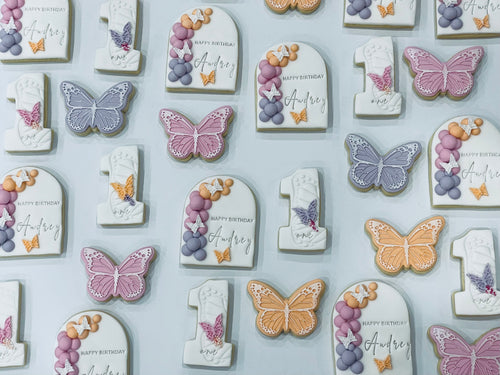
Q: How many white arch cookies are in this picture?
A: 10